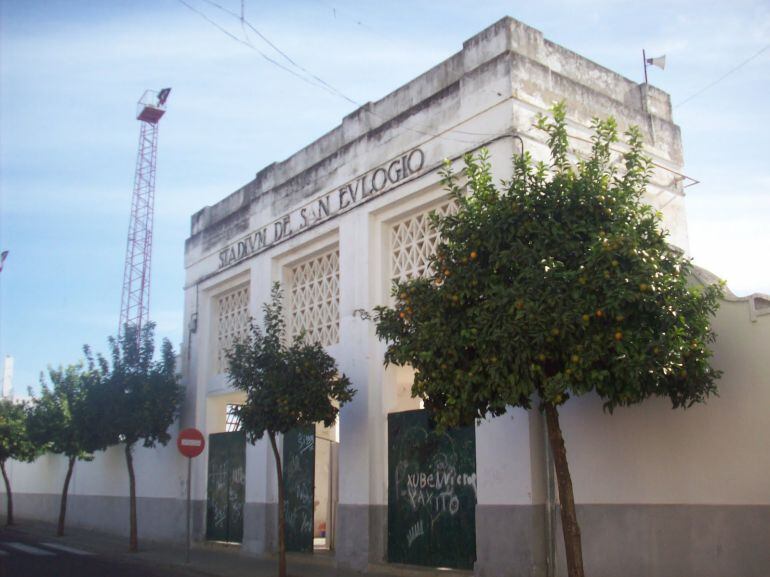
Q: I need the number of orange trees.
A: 5